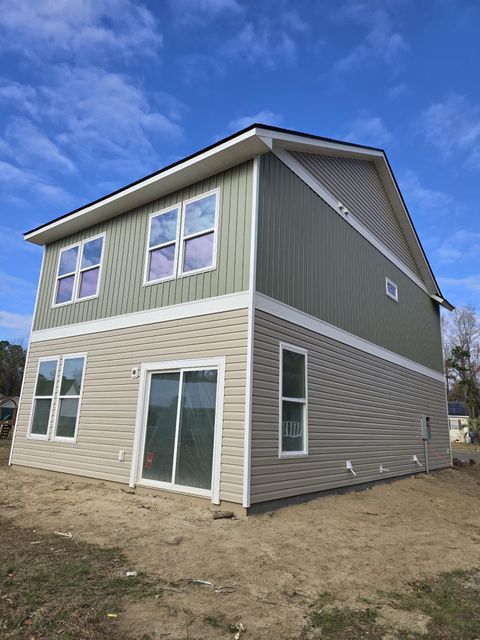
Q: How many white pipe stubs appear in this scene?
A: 3